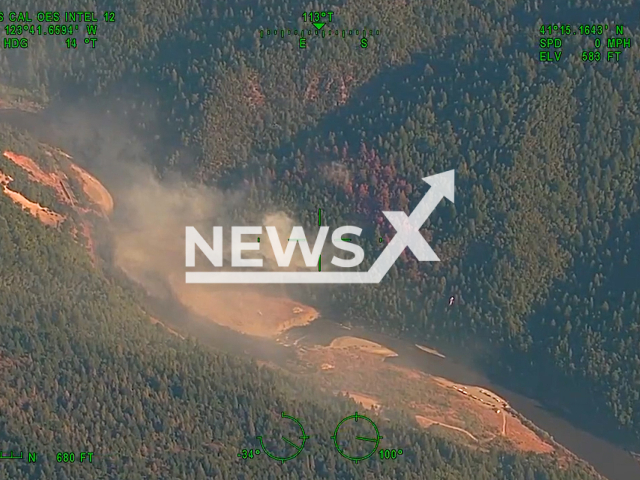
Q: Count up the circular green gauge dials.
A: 2